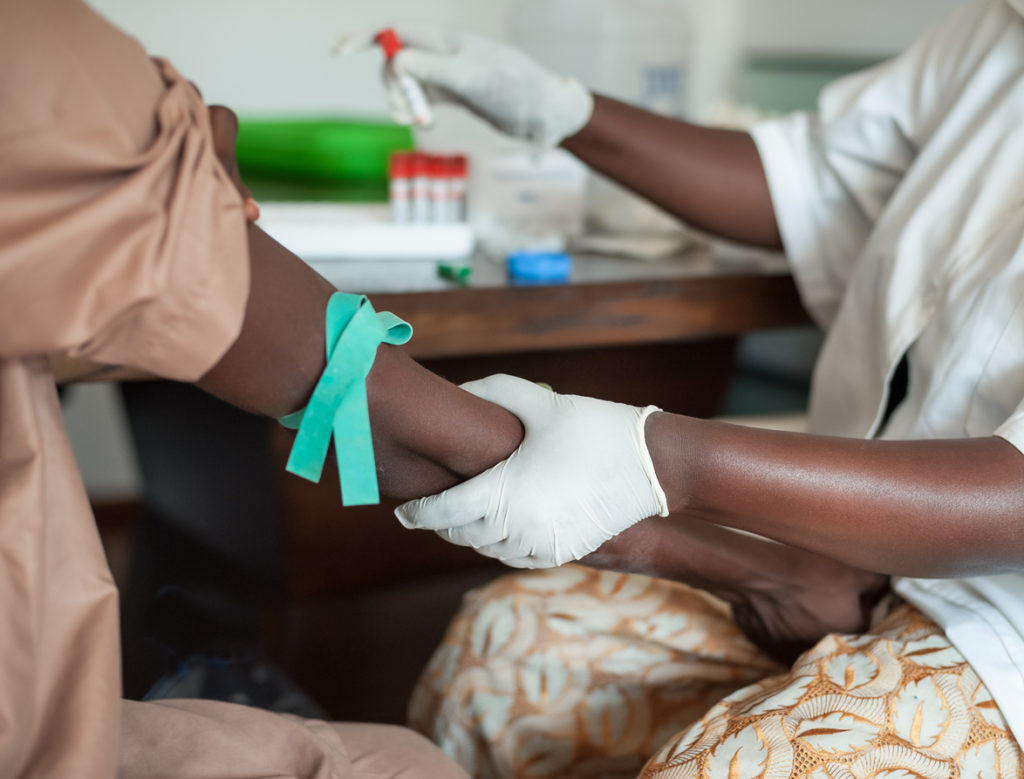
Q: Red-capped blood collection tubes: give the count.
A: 5